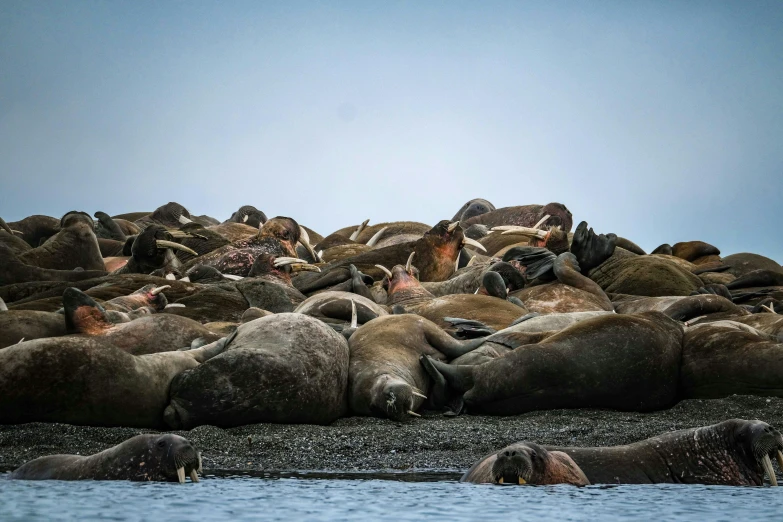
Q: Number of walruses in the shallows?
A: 3